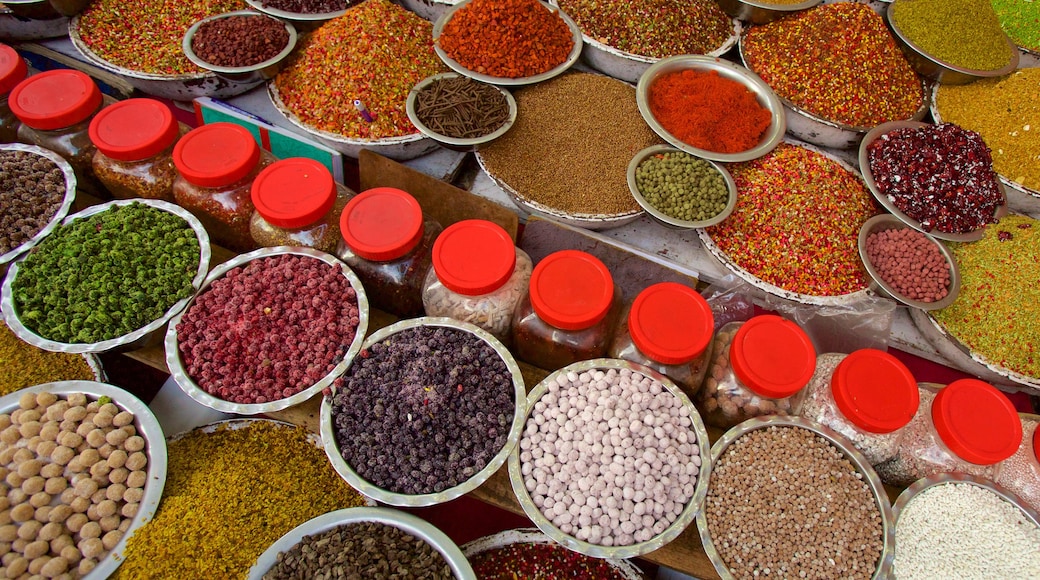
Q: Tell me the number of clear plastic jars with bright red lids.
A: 13